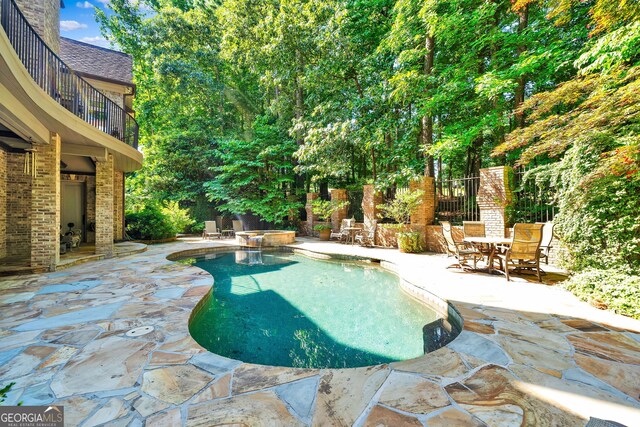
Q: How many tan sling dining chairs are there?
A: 4